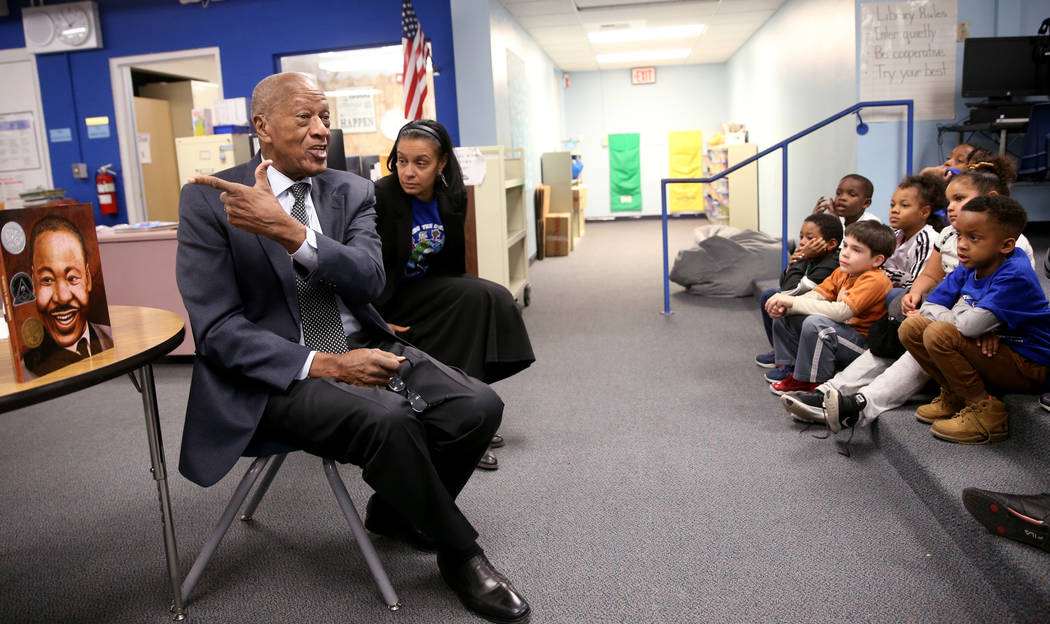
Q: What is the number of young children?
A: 7